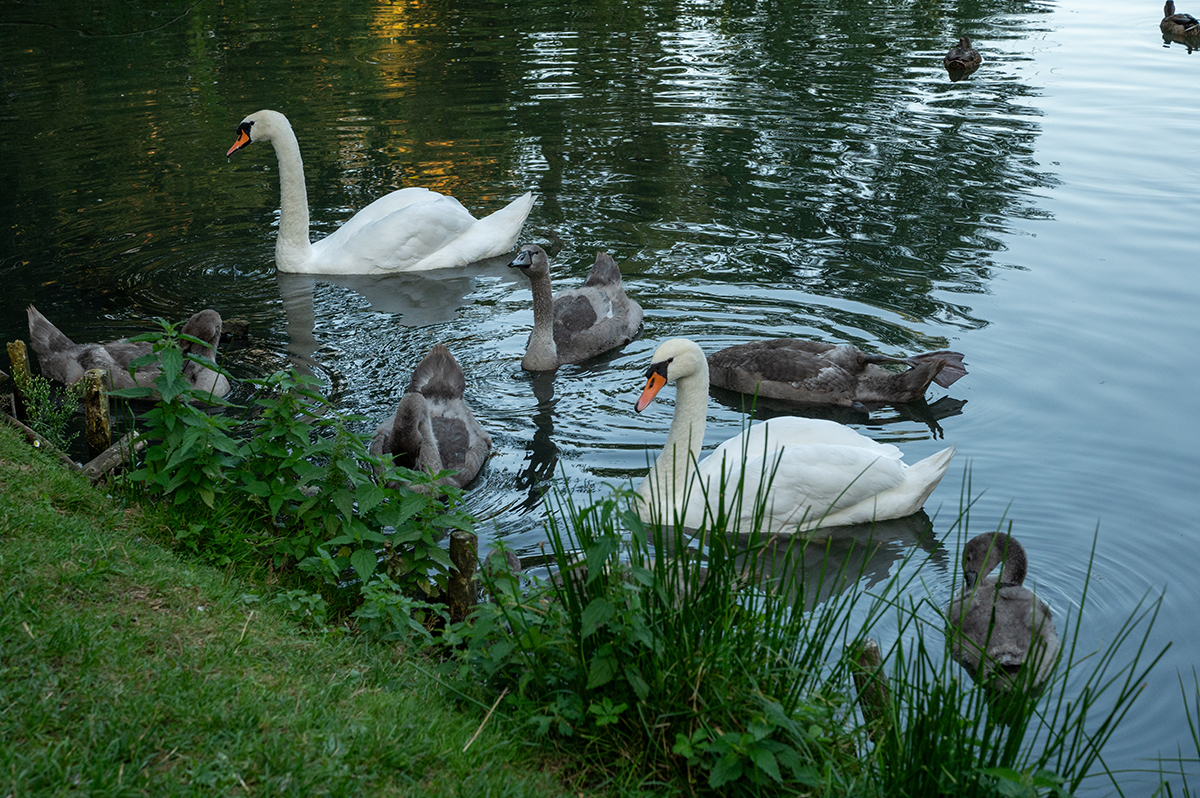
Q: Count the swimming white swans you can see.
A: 2